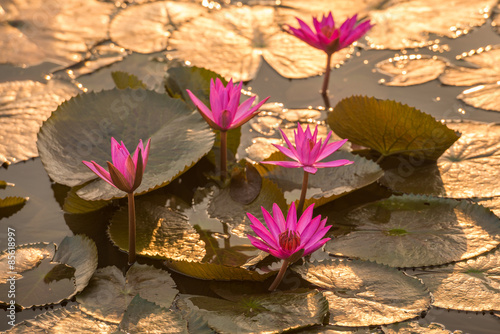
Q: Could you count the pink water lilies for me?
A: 5